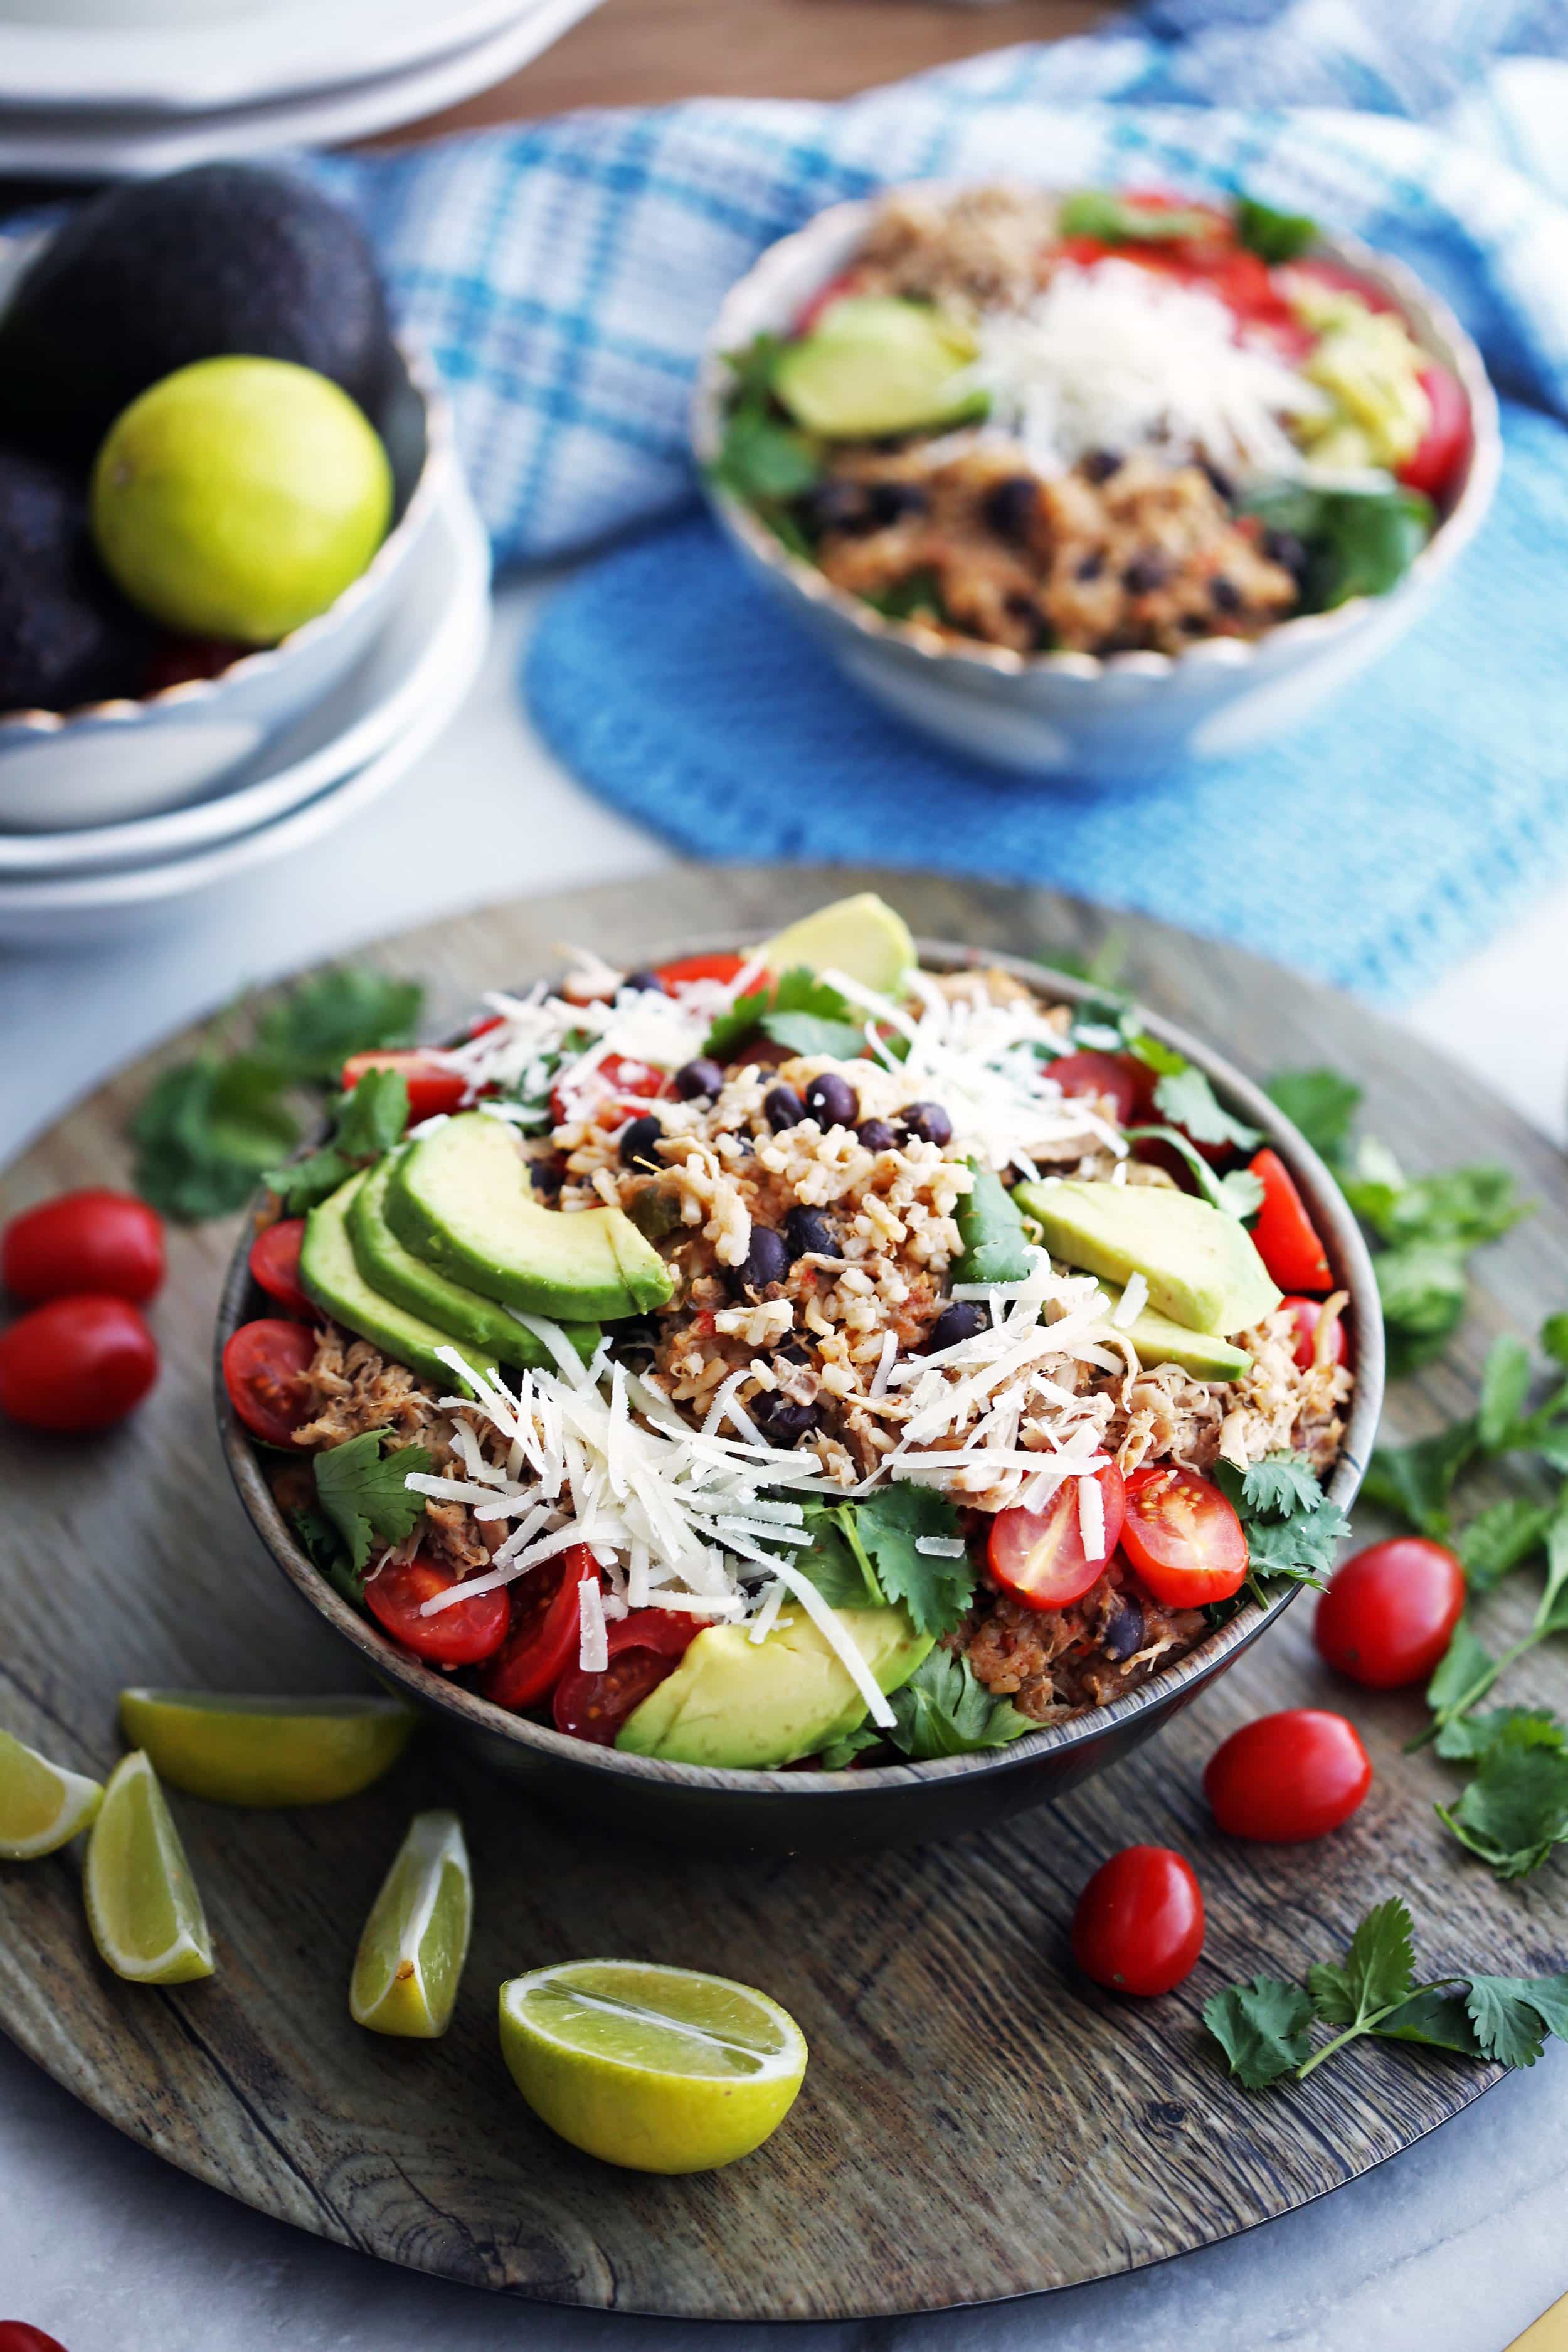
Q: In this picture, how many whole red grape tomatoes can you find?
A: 5